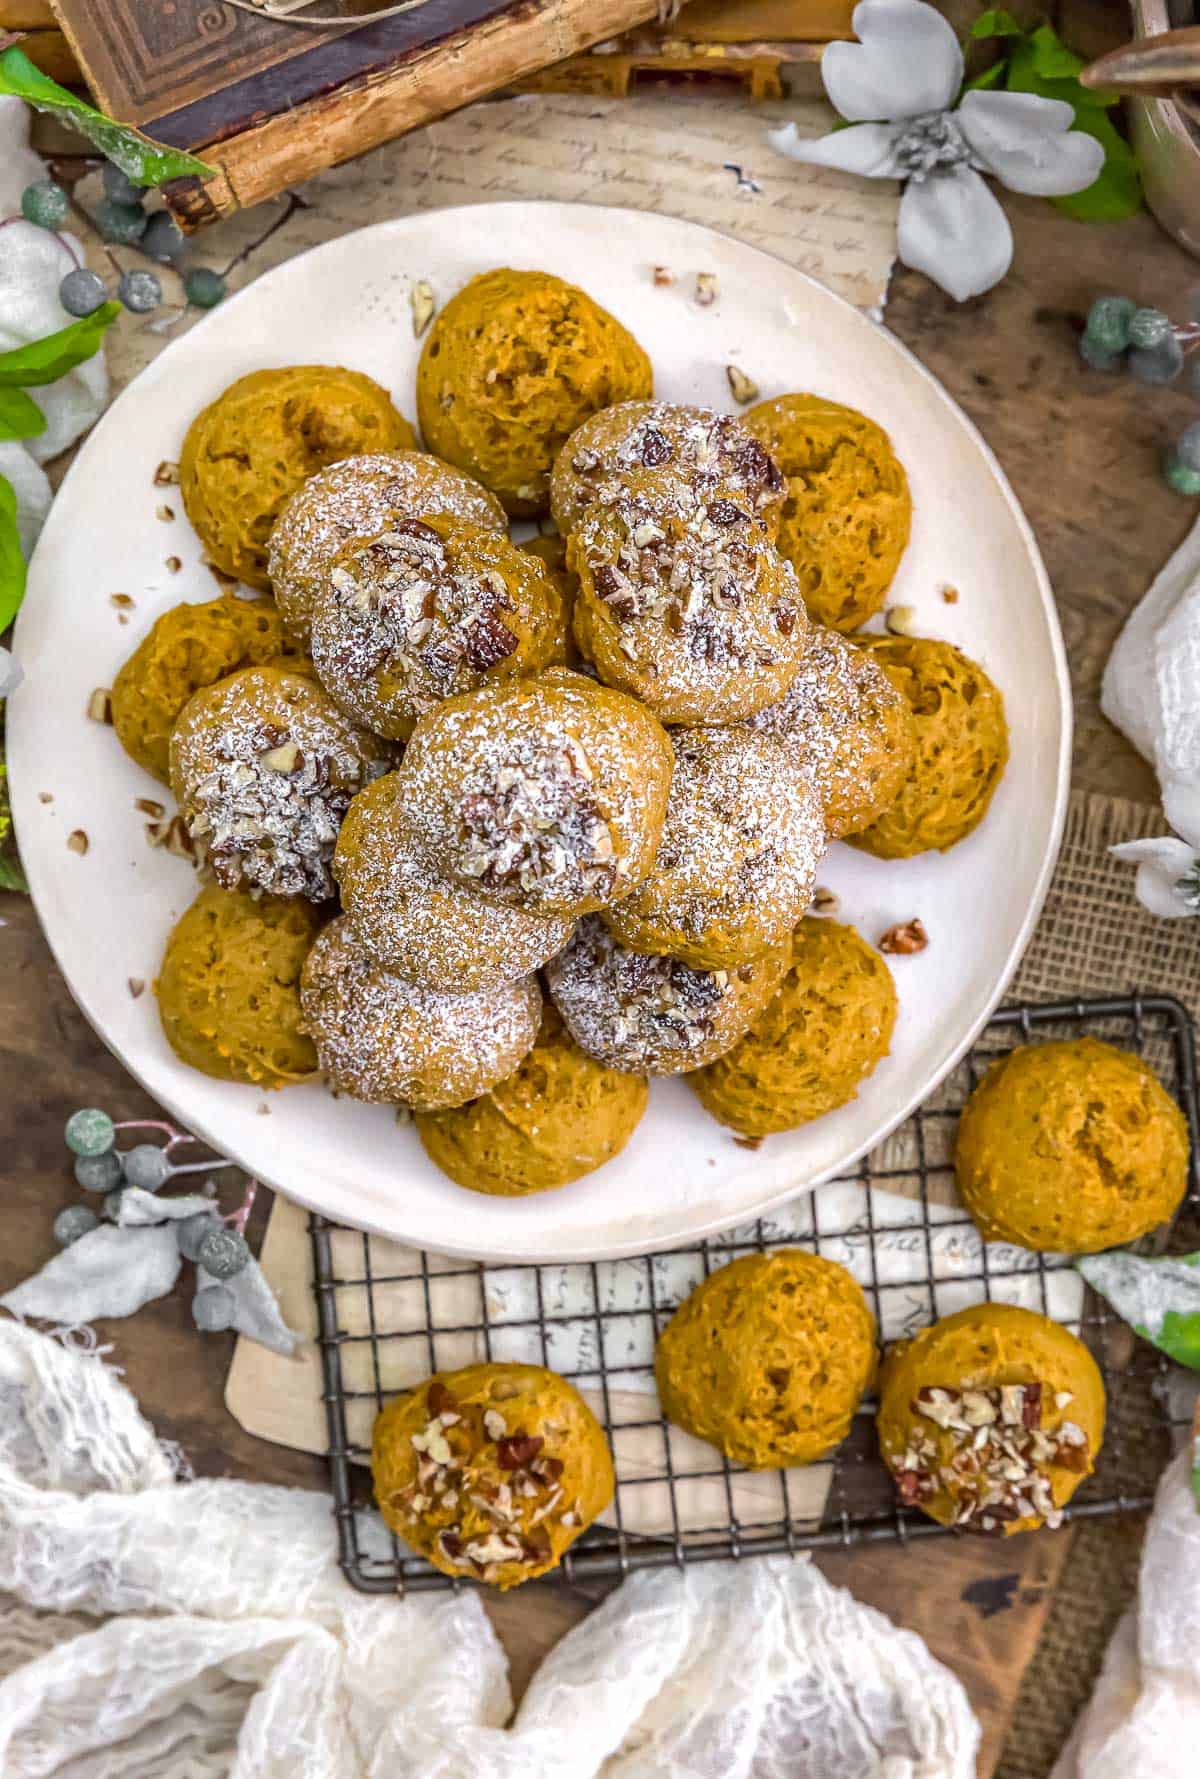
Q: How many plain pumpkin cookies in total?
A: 10